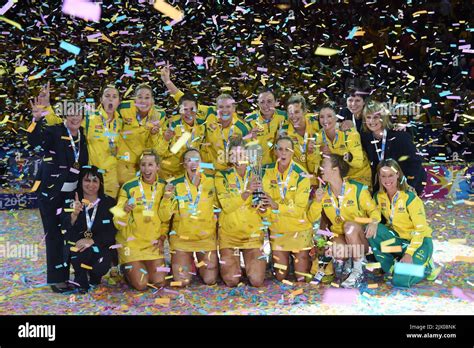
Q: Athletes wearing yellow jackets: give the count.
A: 13